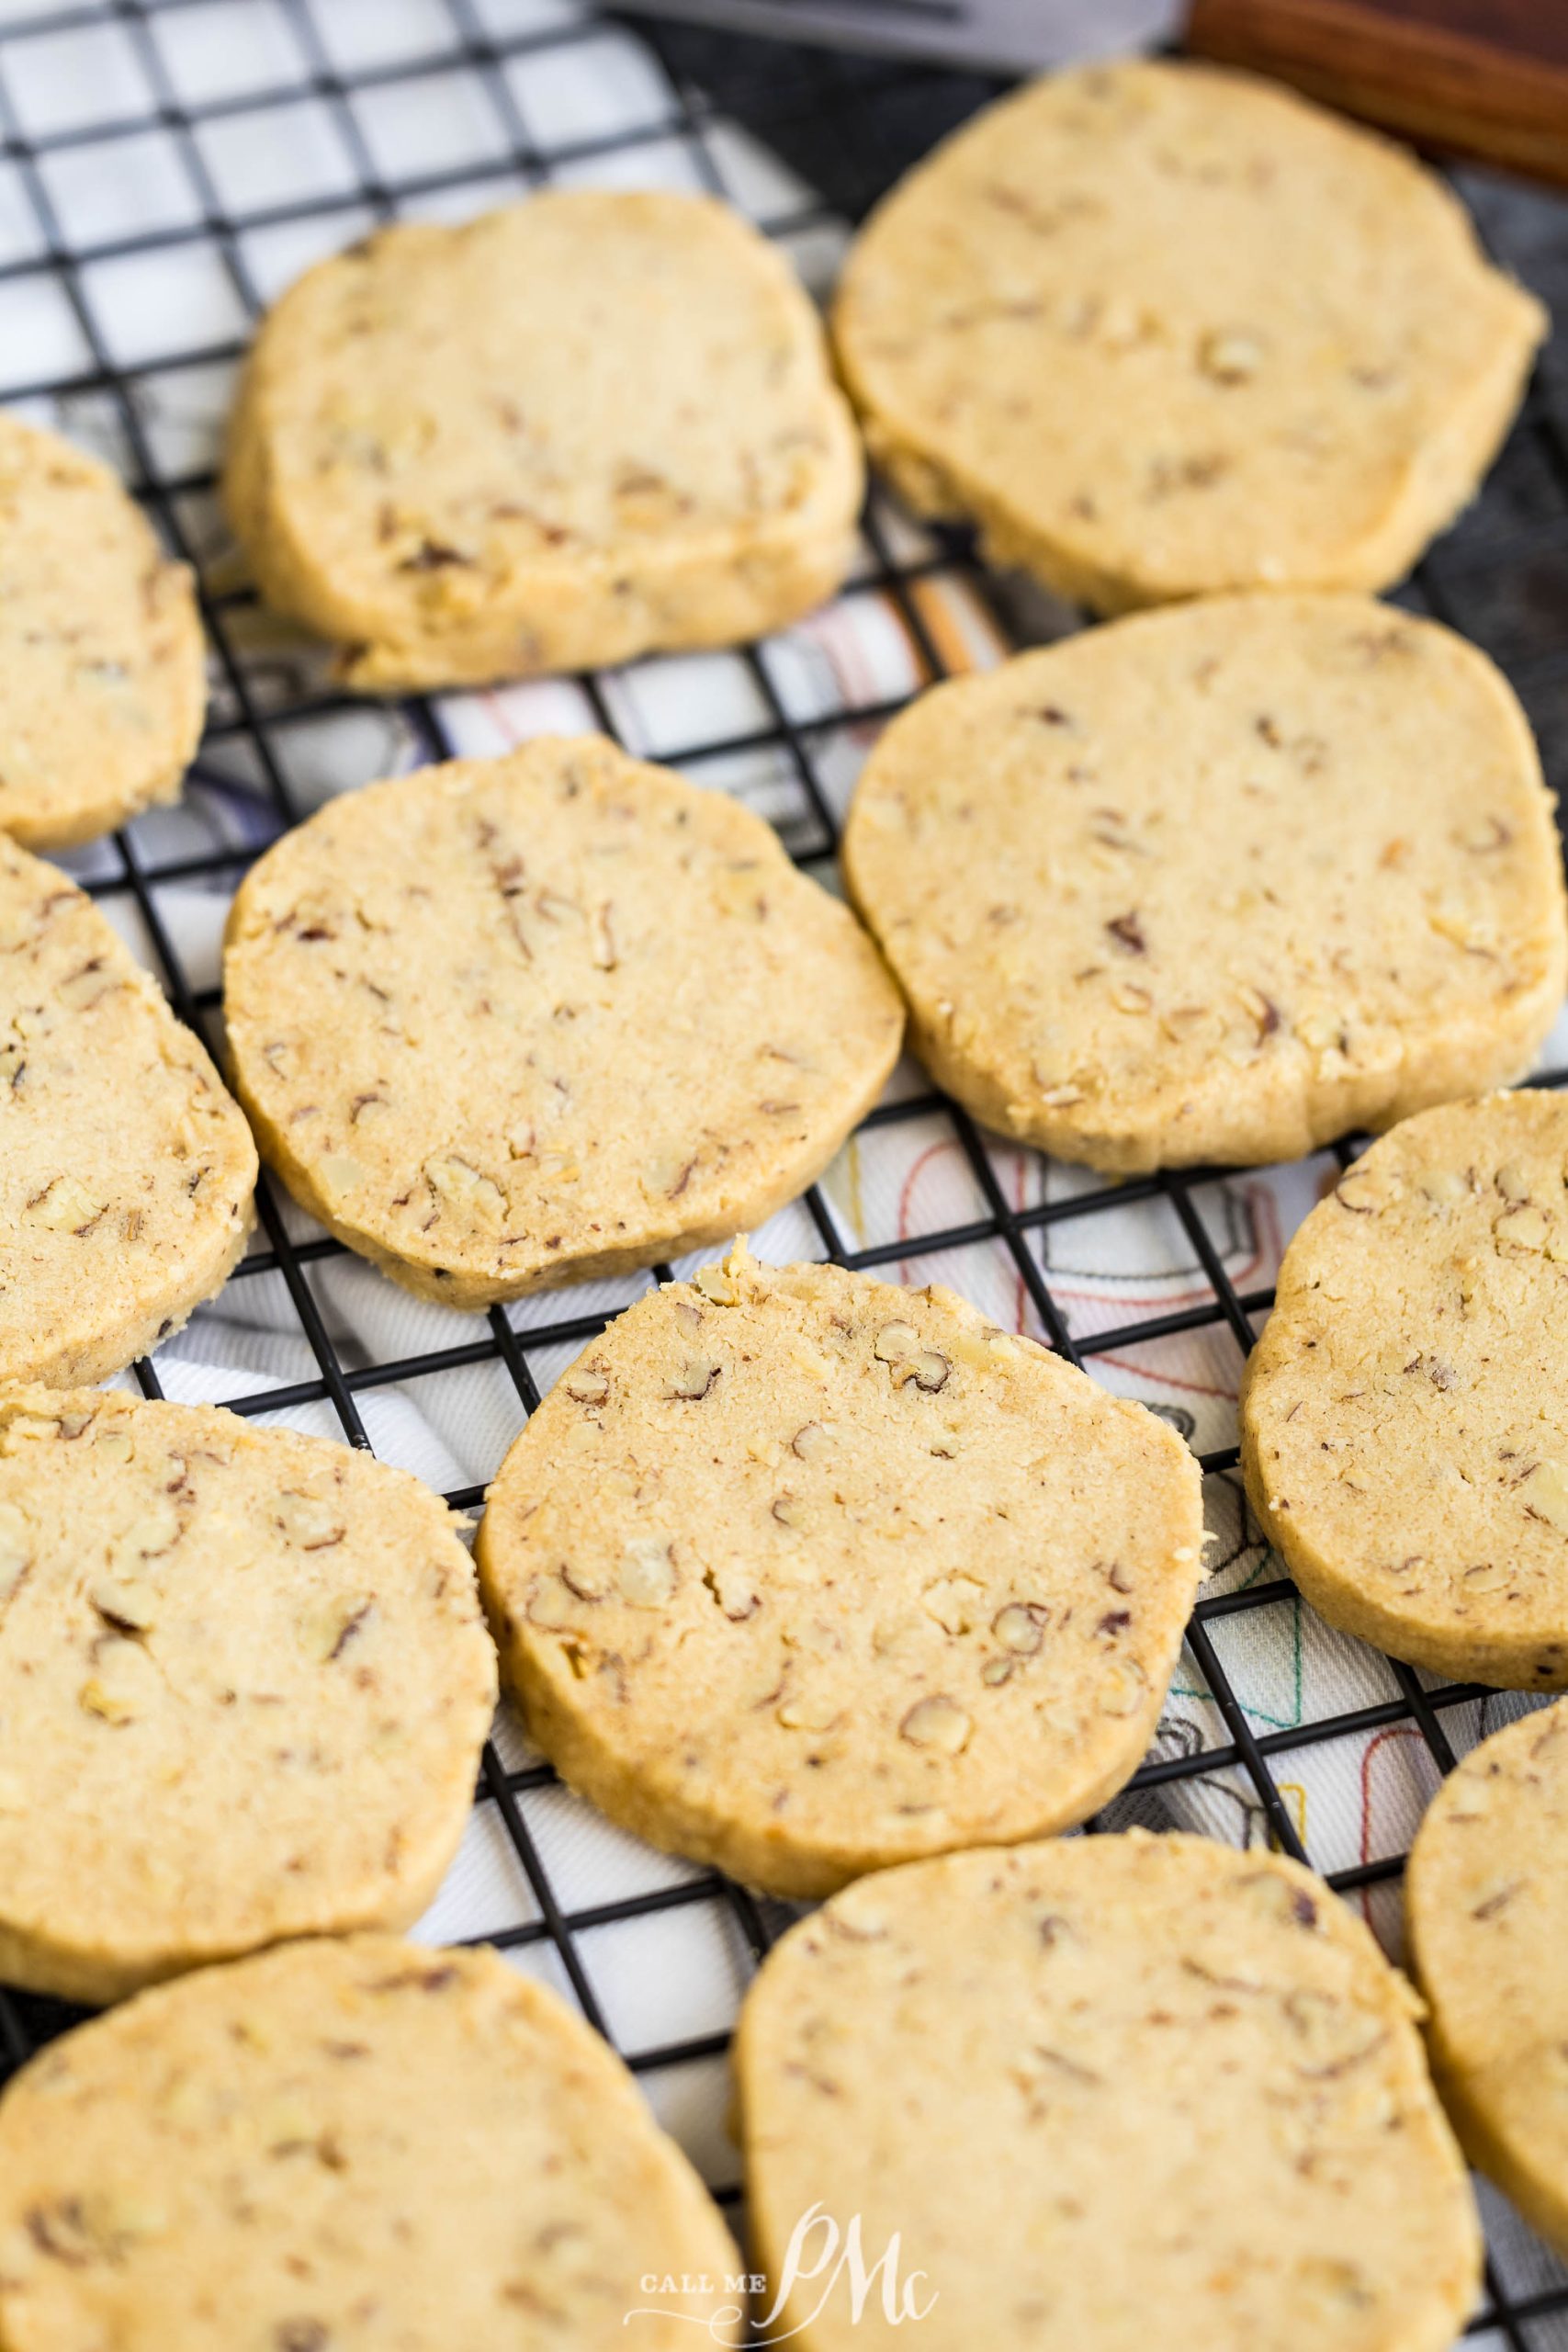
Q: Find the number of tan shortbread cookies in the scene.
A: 12